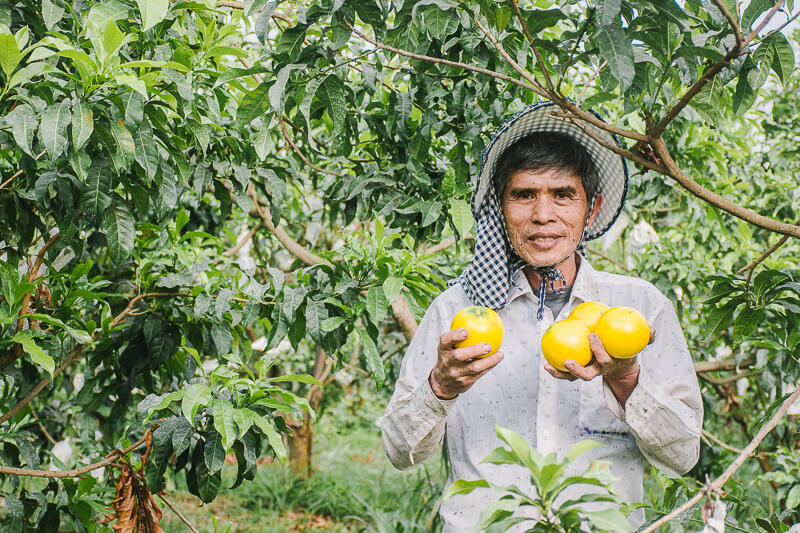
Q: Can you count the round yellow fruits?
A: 4